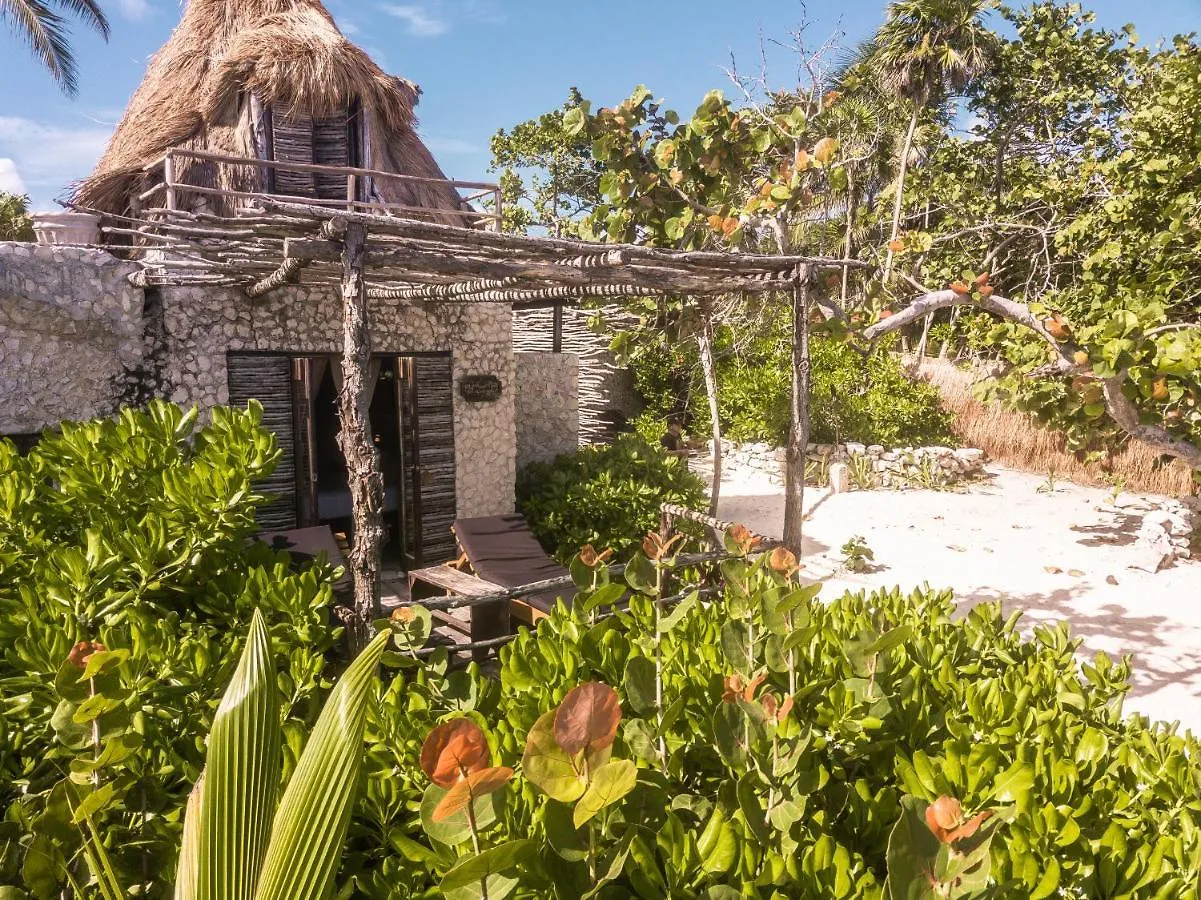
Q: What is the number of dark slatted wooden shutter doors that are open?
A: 2